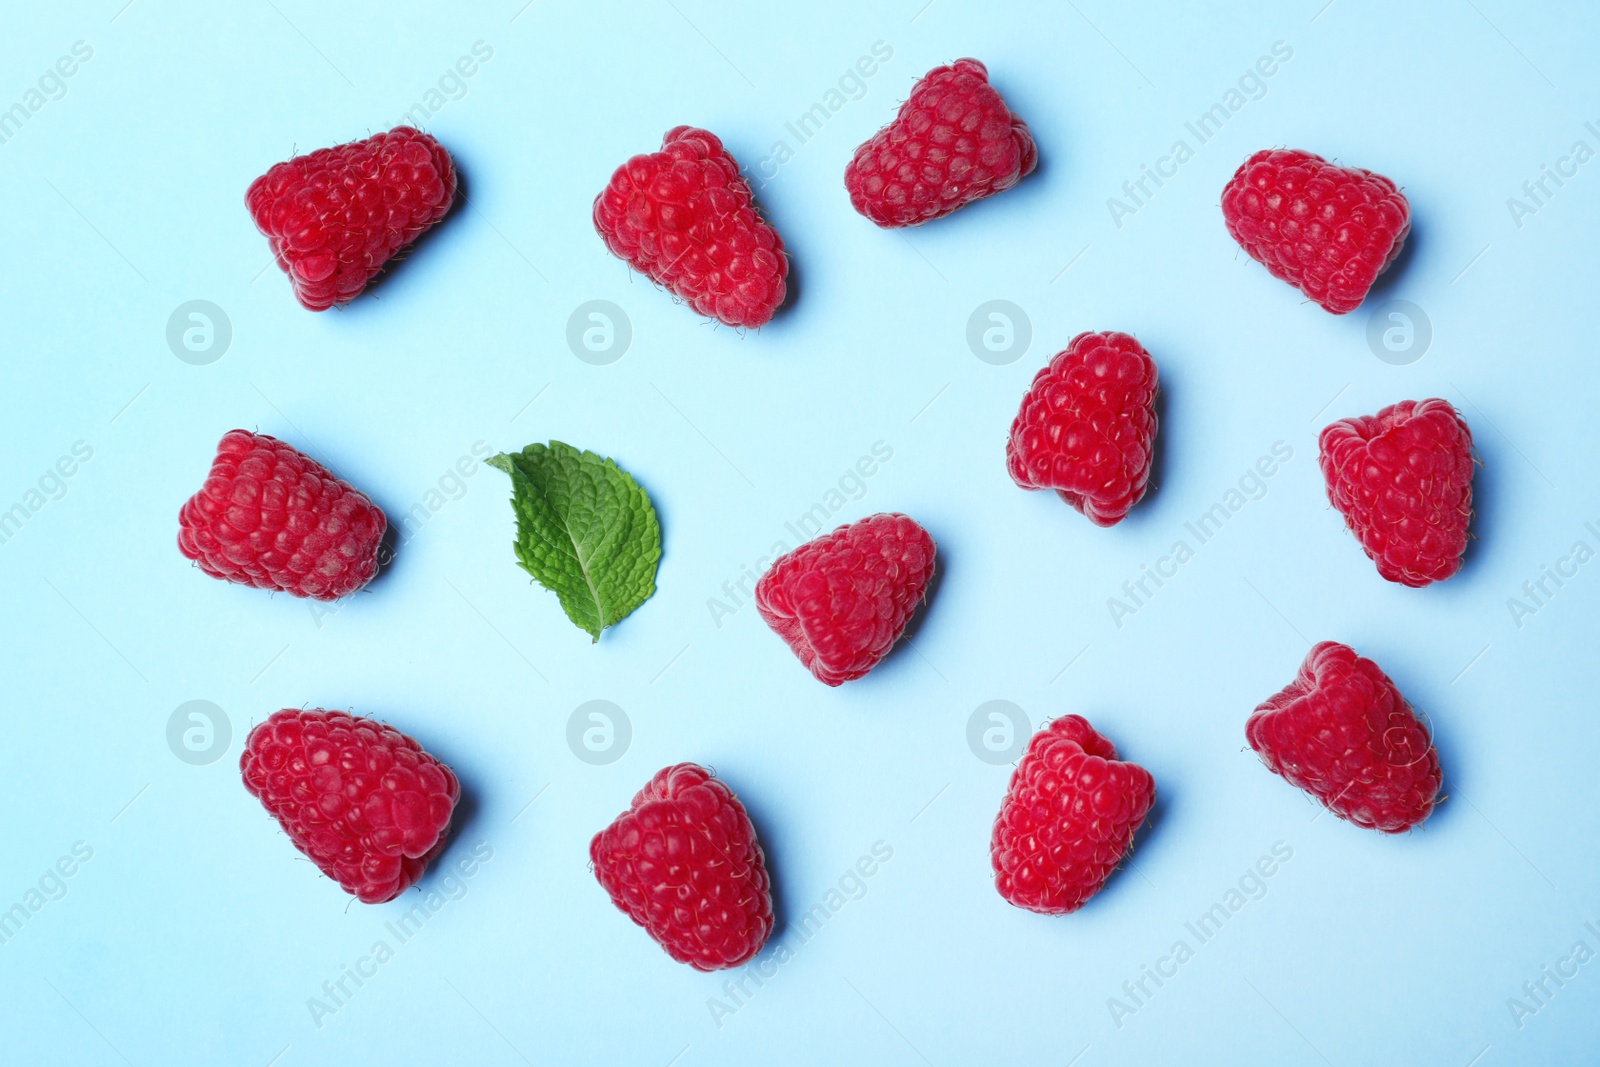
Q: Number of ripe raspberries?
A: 12